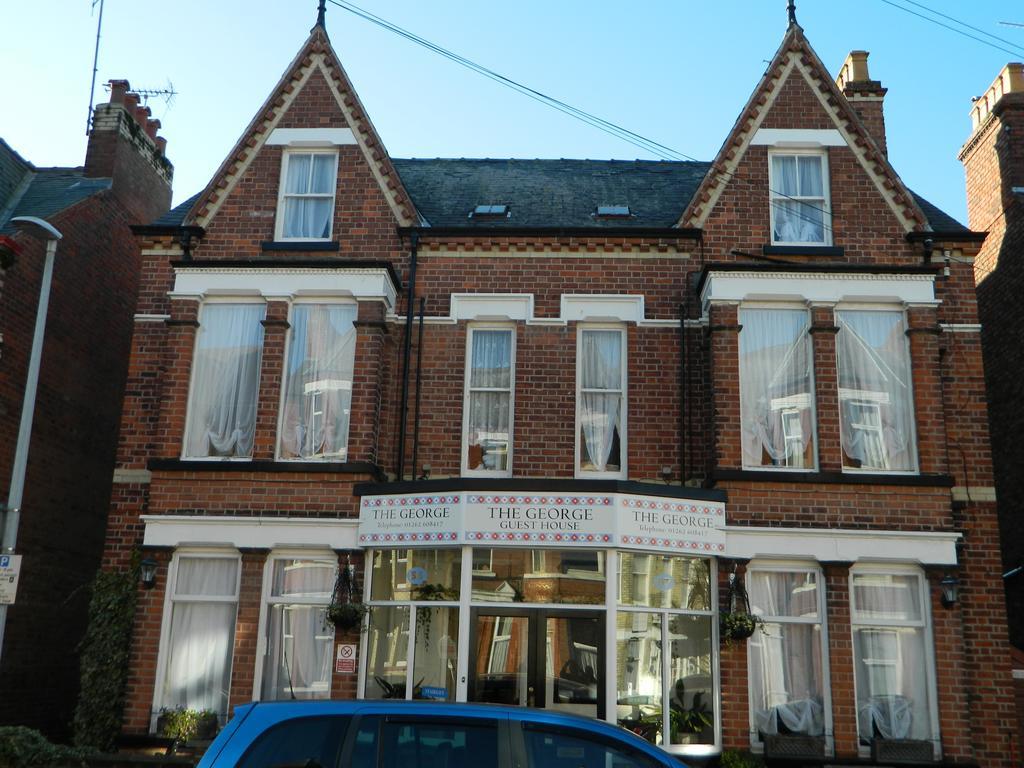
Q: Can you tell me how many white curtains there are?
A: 12